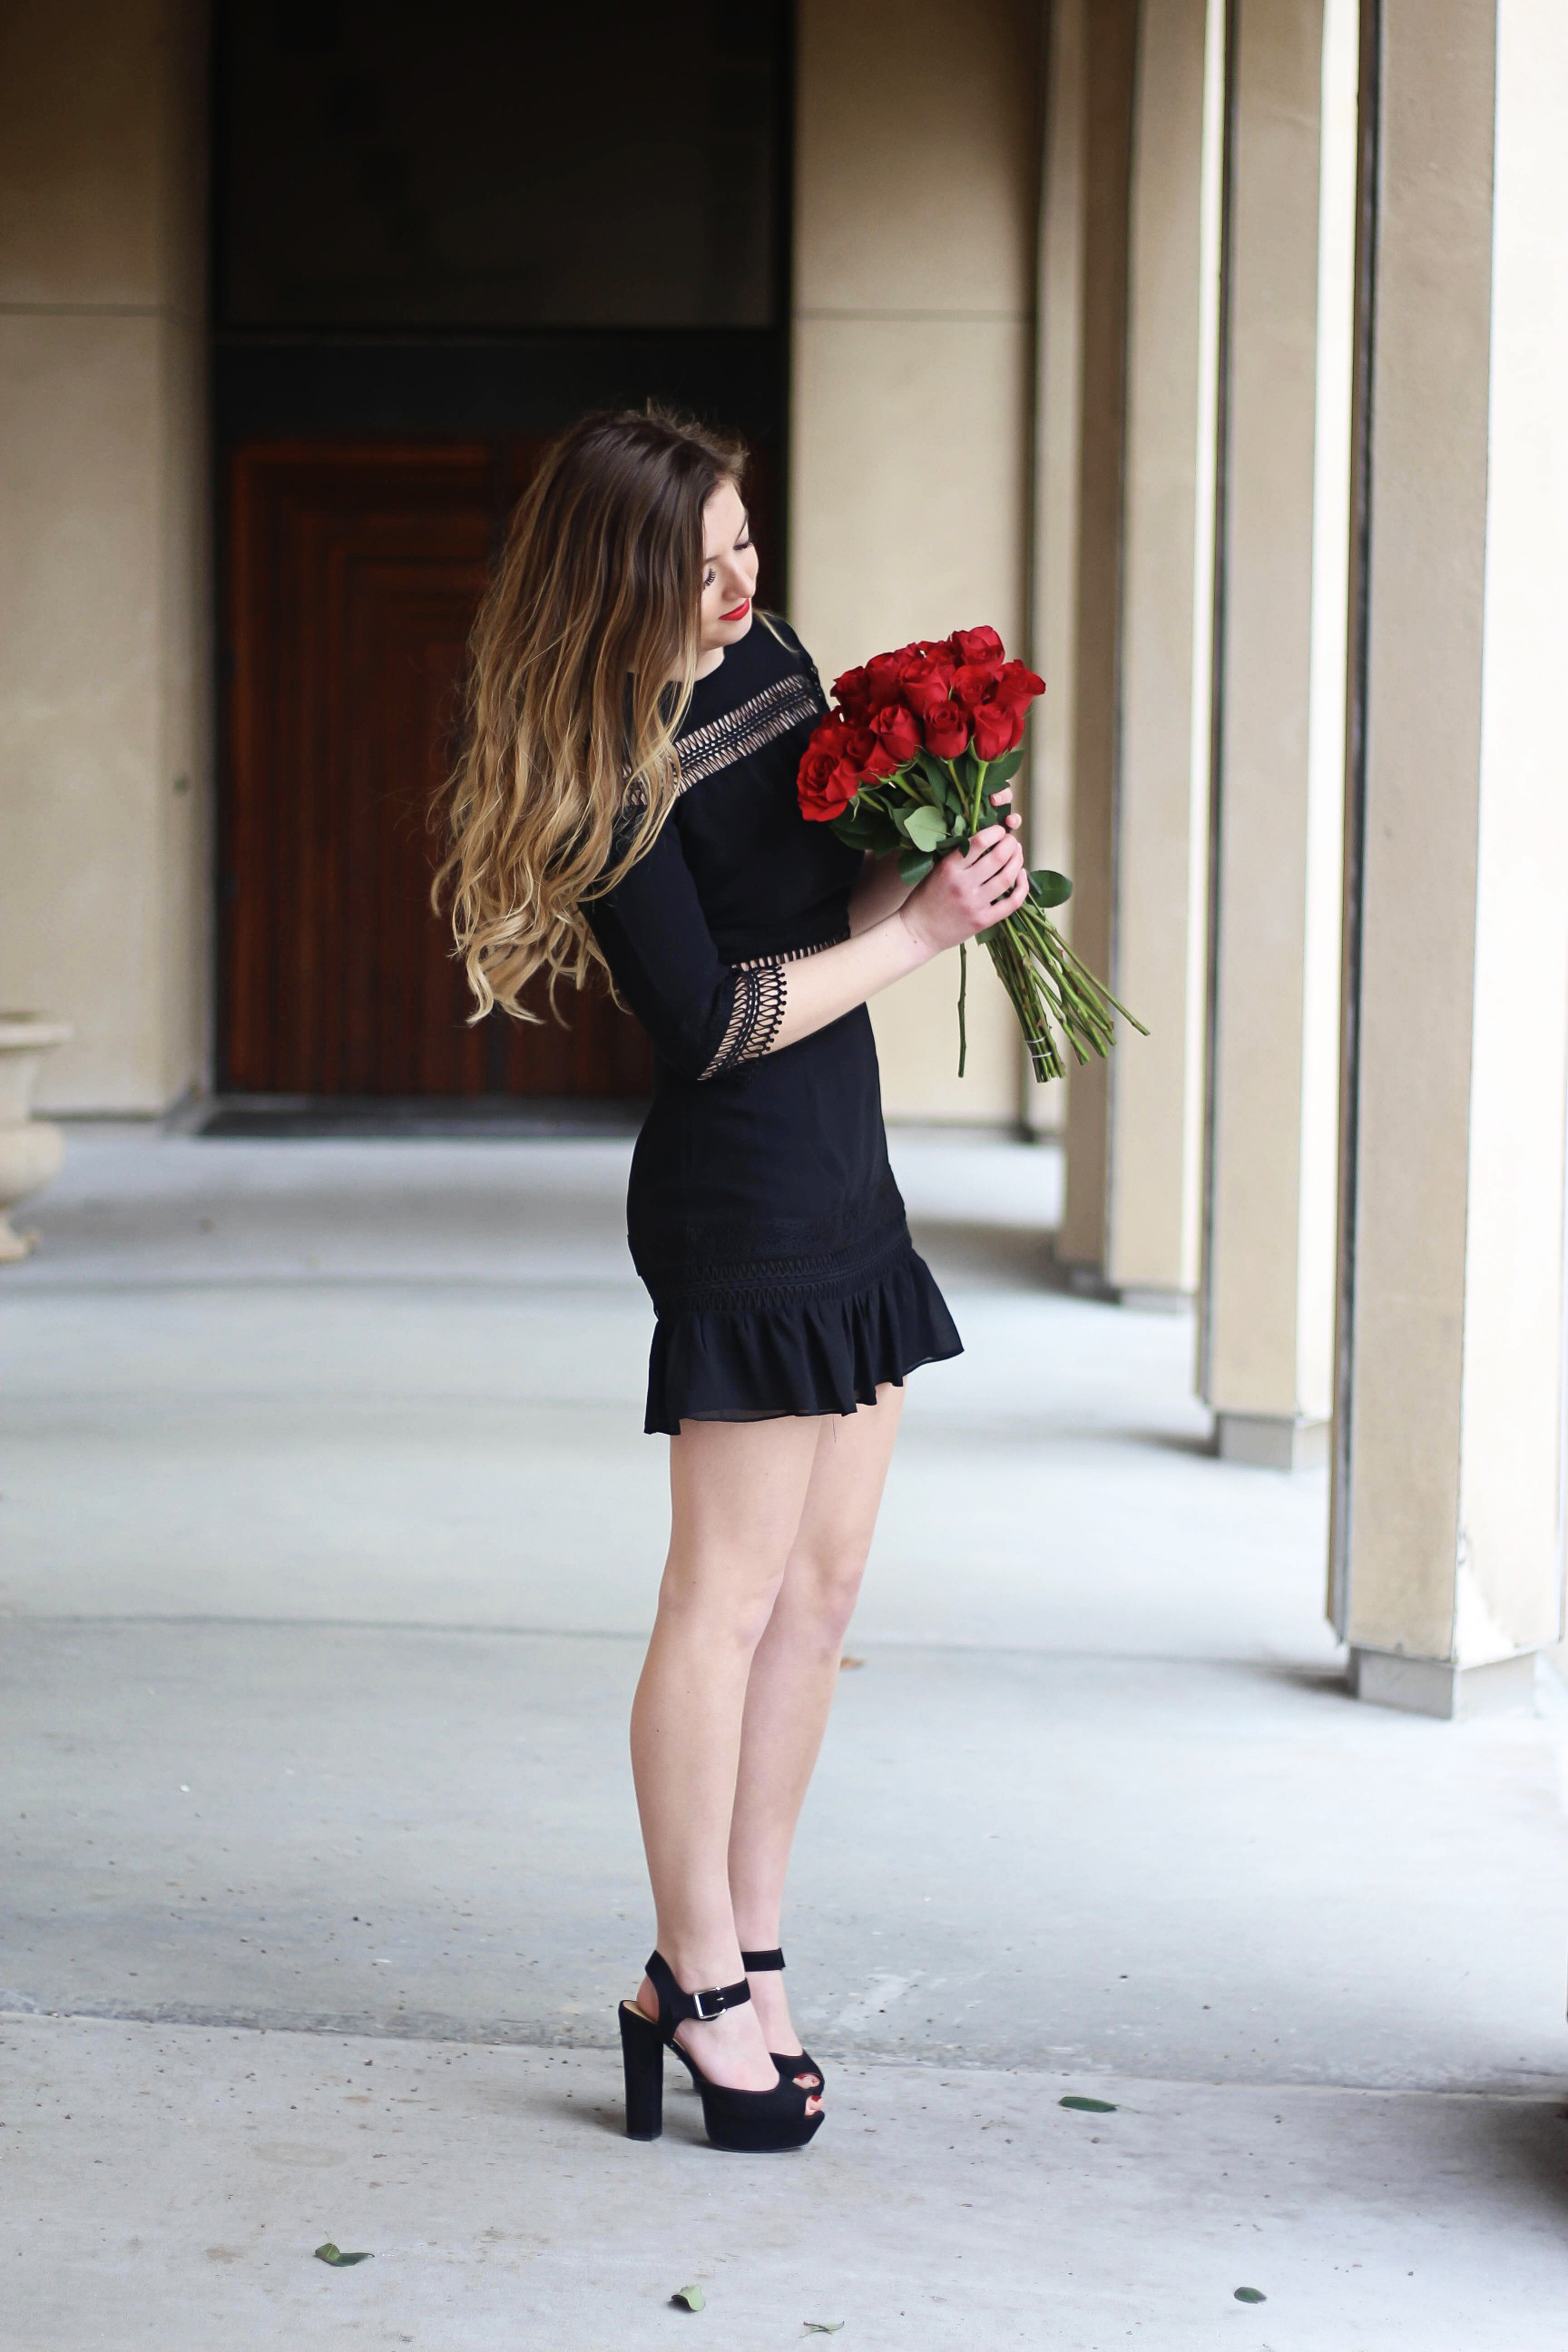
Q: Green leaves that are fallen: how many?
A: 5